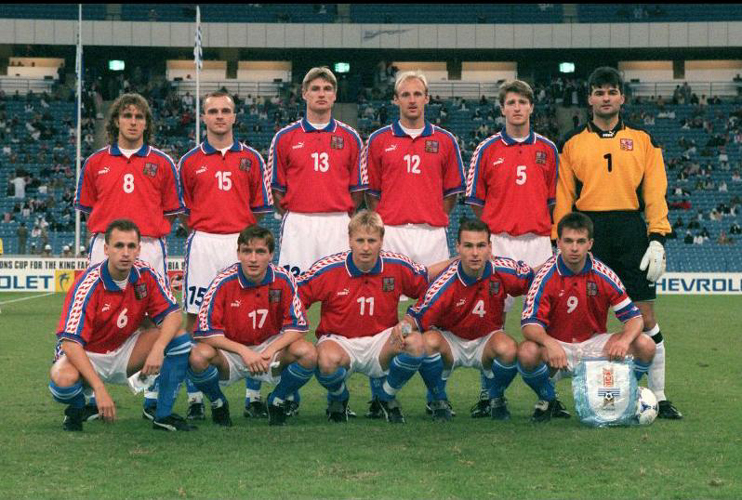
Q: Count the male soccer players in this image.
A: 11